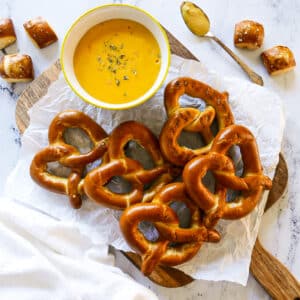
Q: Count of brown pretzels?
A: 5